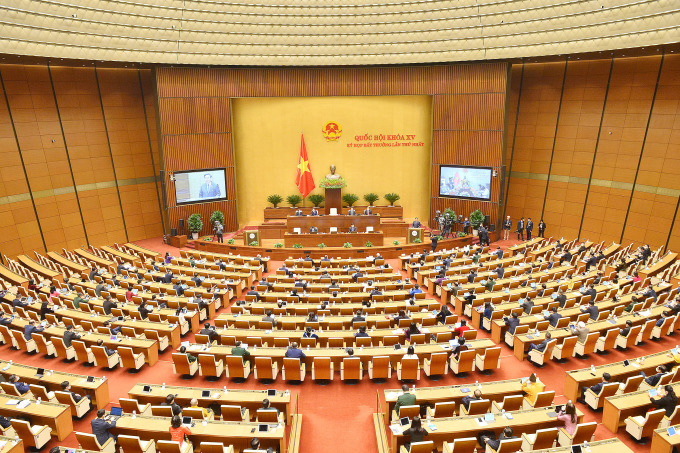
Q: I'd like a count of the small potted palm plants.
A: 6